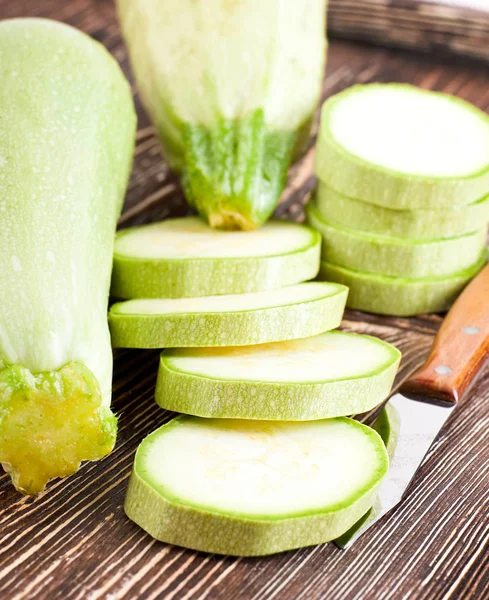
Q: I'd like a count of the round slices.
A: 8